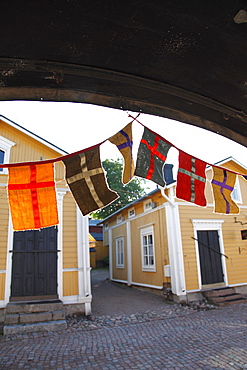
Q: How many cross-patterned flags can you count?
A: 6